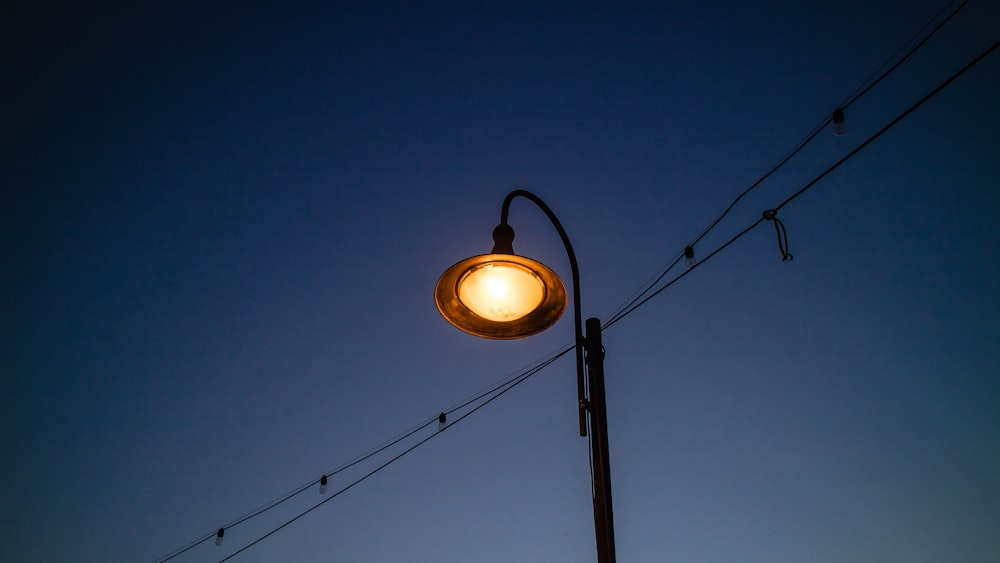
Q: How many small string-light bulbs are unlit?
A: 5